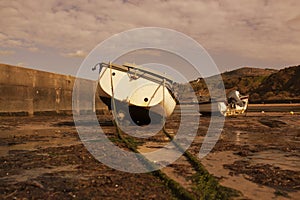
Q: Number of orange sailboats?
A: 0